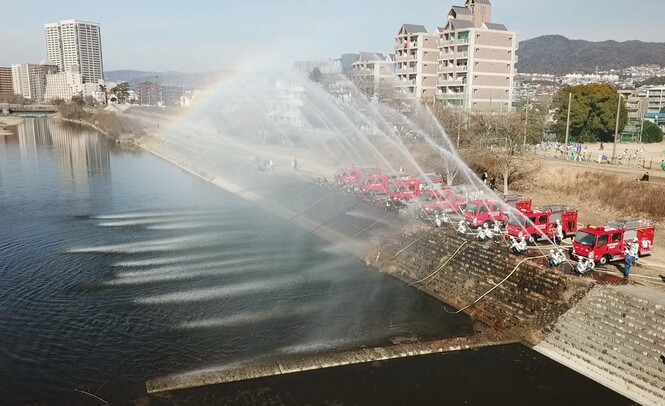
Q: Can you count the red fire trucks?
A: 7